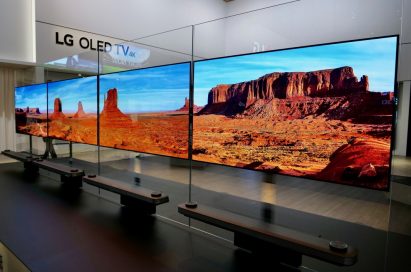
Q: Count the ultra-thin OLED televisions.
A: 4